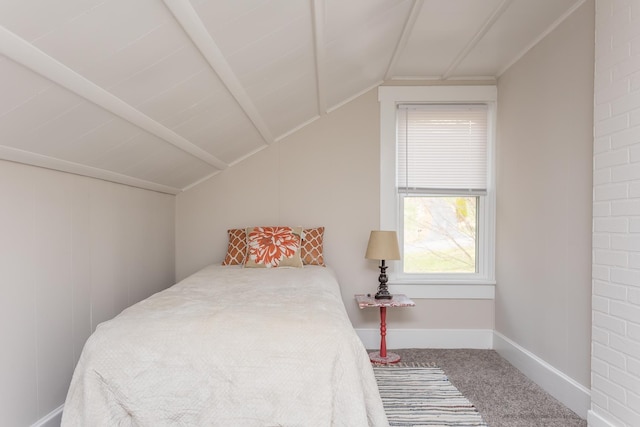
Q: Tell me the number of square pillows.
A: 3